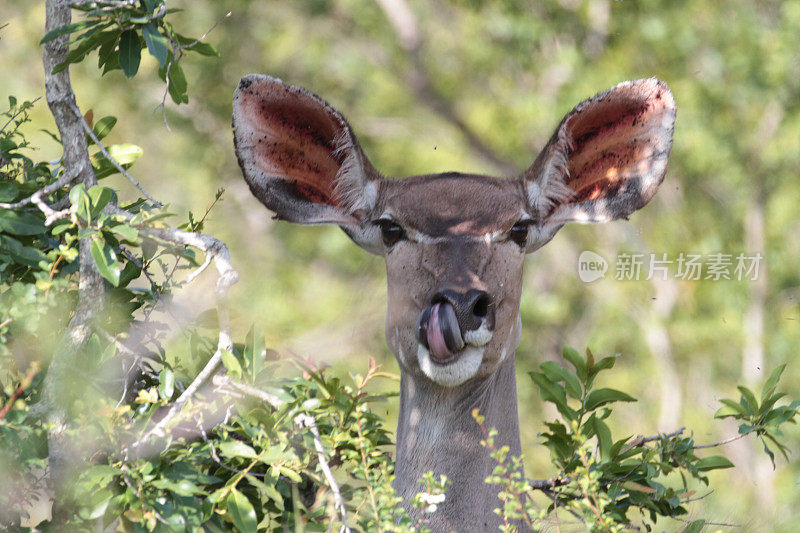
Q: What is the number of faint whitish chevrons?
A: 1